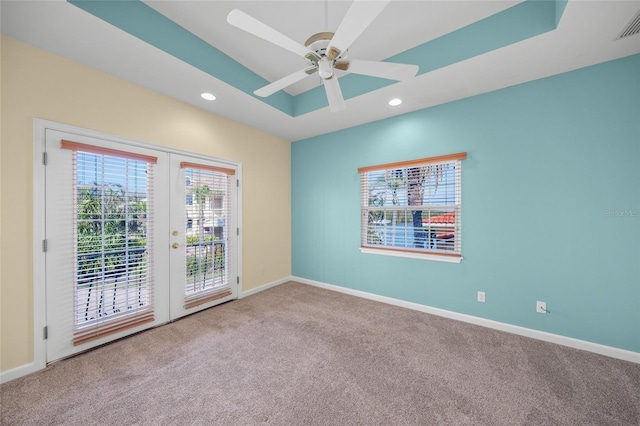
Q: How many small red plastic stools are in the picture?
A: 0